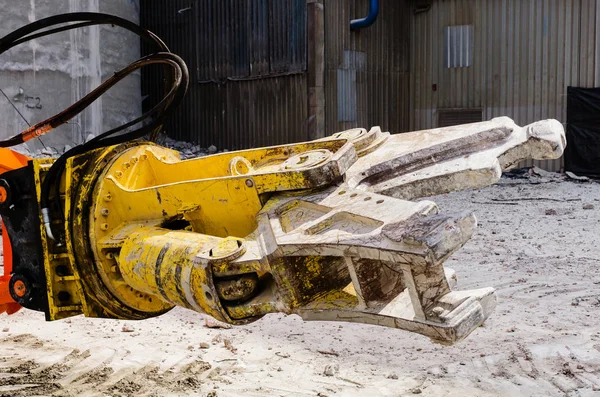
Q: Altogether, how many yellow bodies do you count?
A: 1